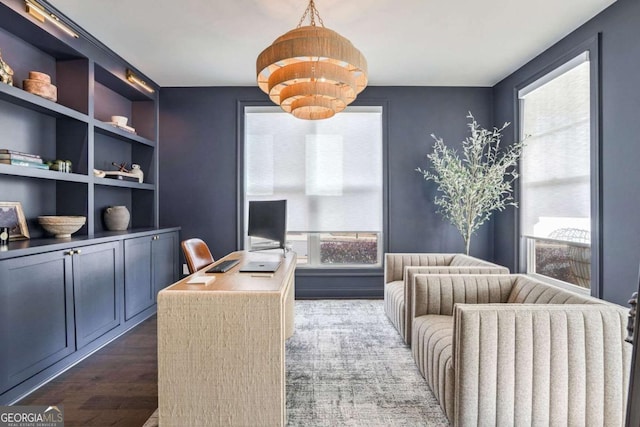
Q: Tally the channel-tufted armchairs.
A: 2